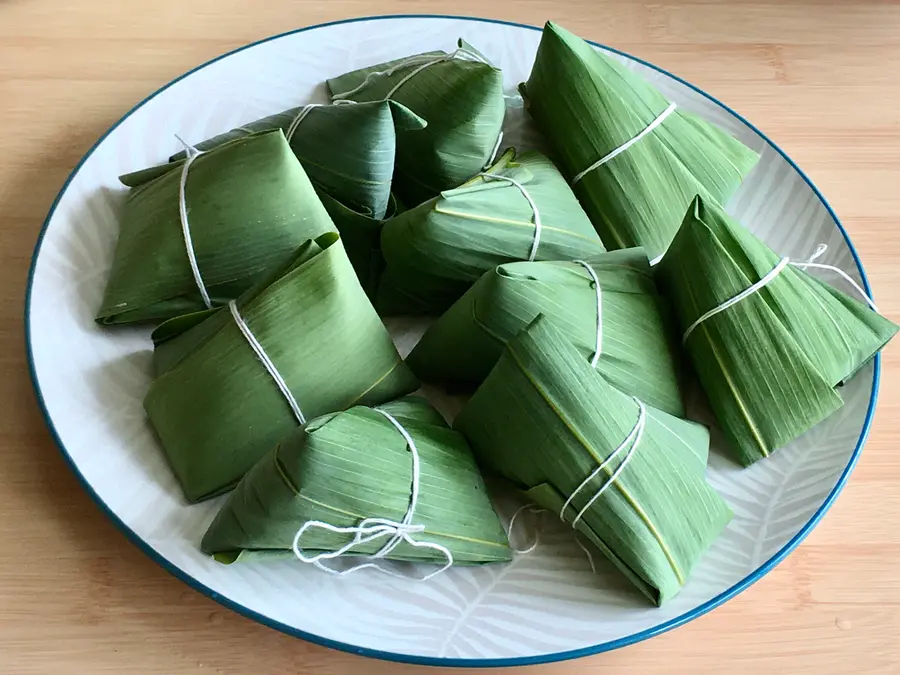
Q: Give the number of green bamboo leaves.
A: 10